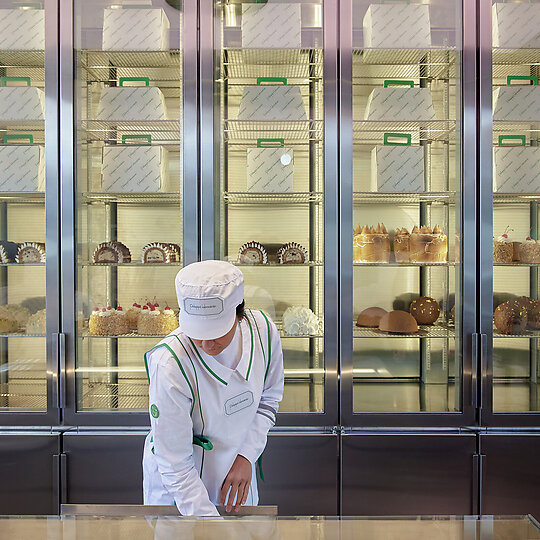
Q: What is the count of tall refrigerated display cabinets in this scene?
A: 5